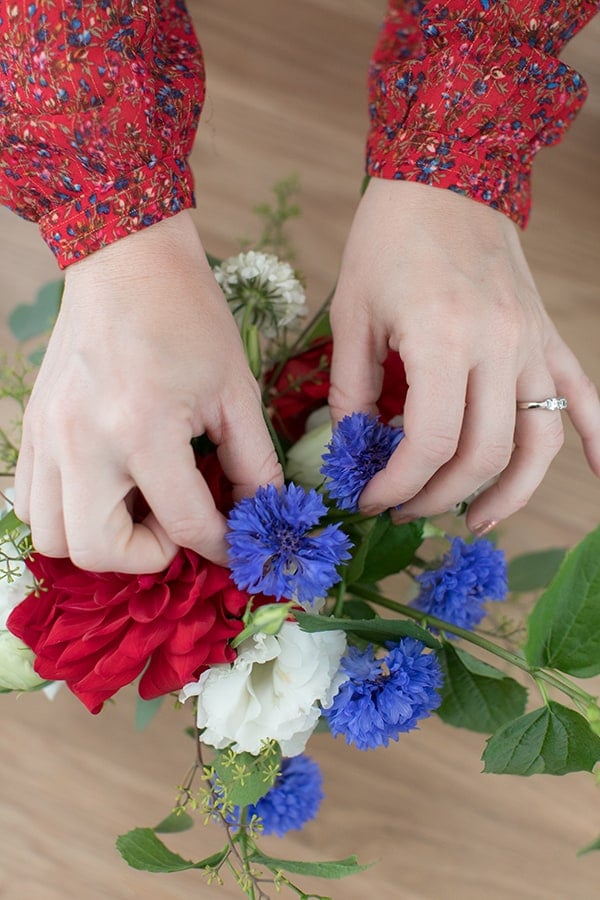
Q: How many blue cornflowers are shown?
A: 5